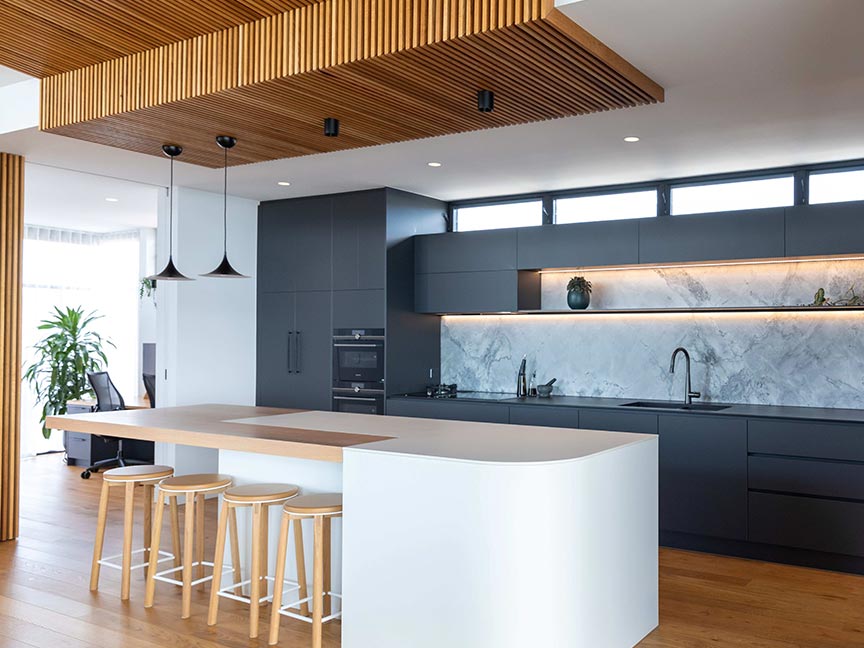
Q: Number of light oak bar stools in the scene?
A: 4